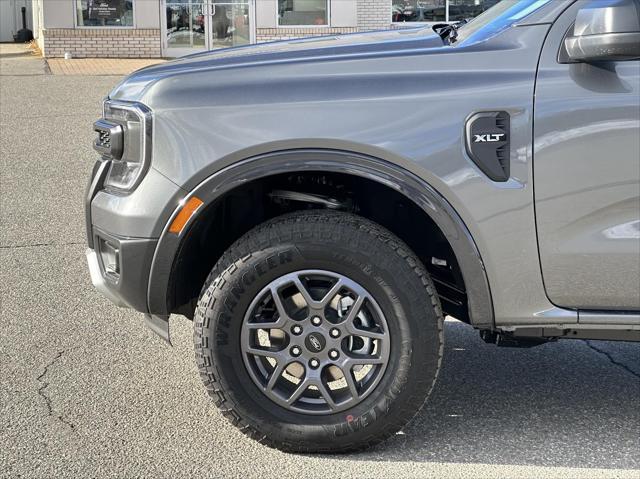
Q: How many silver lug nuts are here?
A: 6